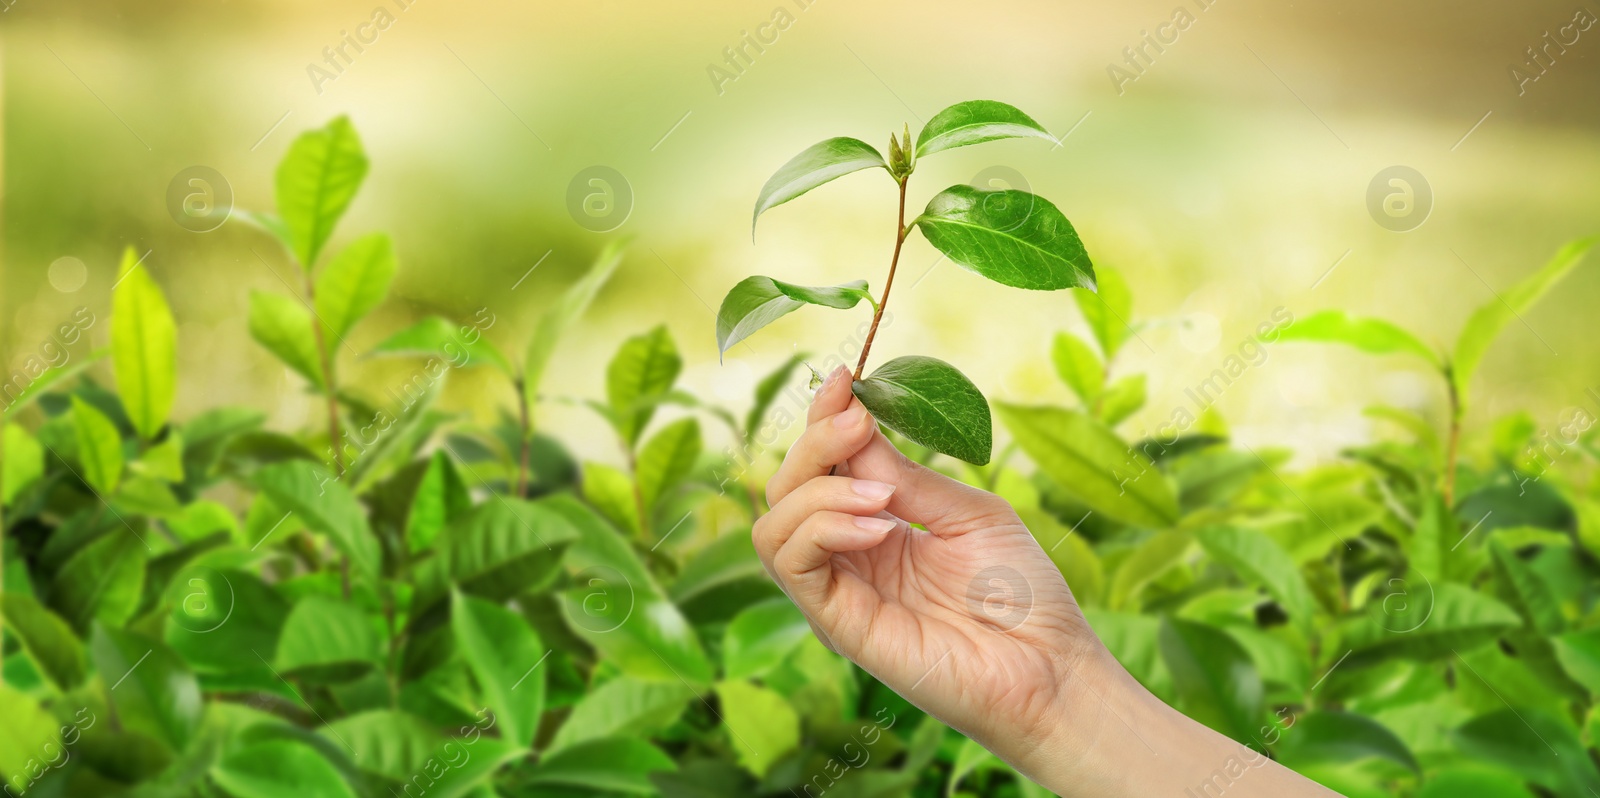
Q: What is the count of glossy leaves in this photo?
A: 5